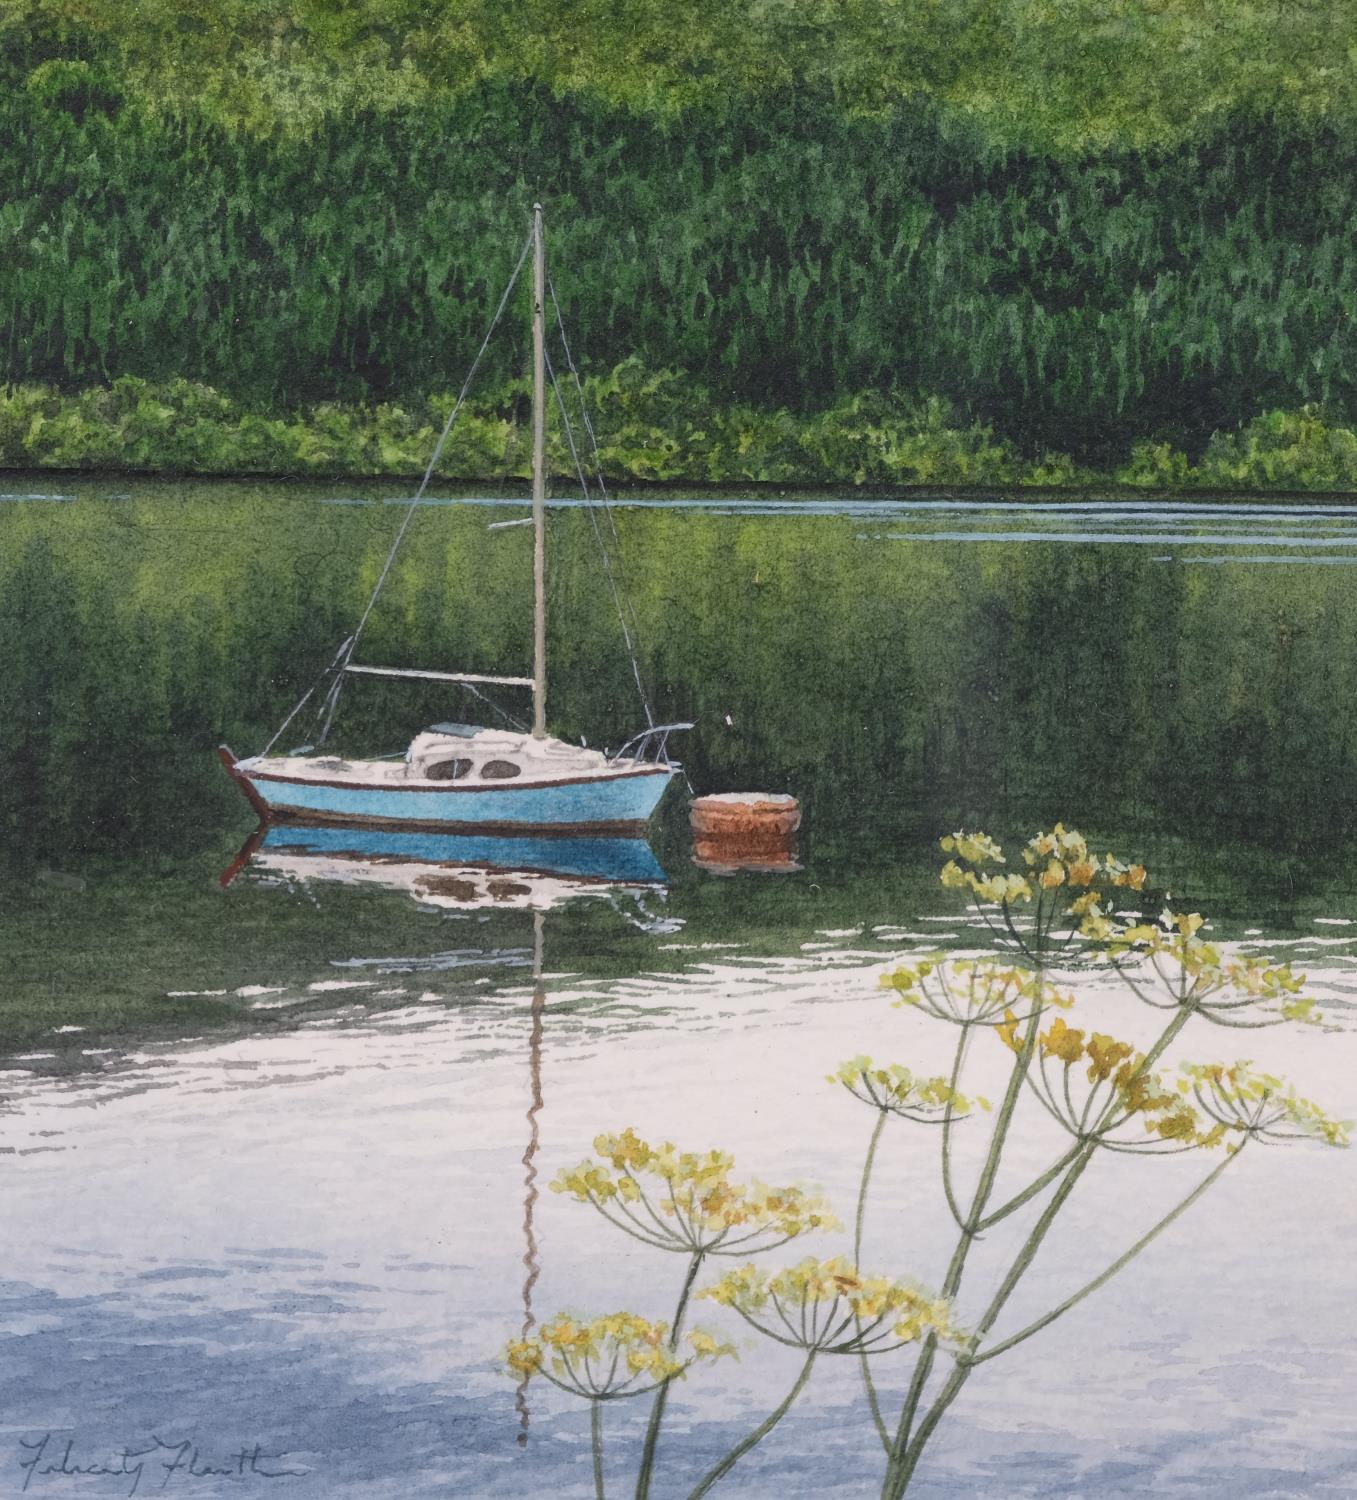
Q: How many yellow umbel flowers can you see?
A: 9